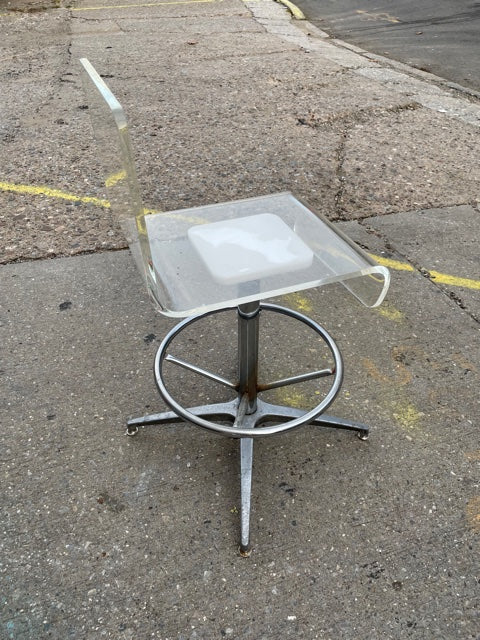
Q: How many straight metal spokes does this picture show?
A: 3